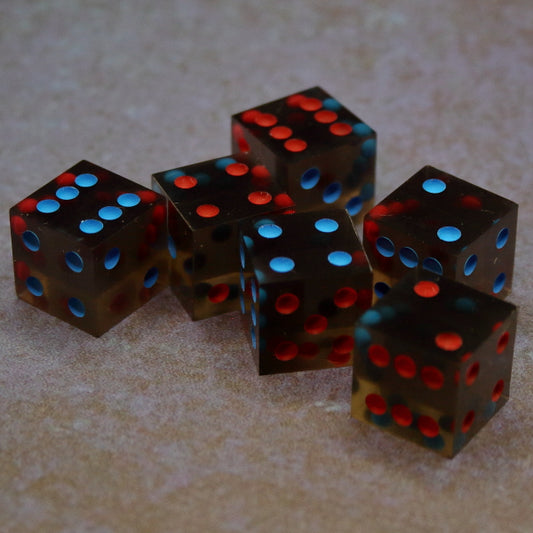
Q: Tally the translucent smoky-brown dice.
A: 6